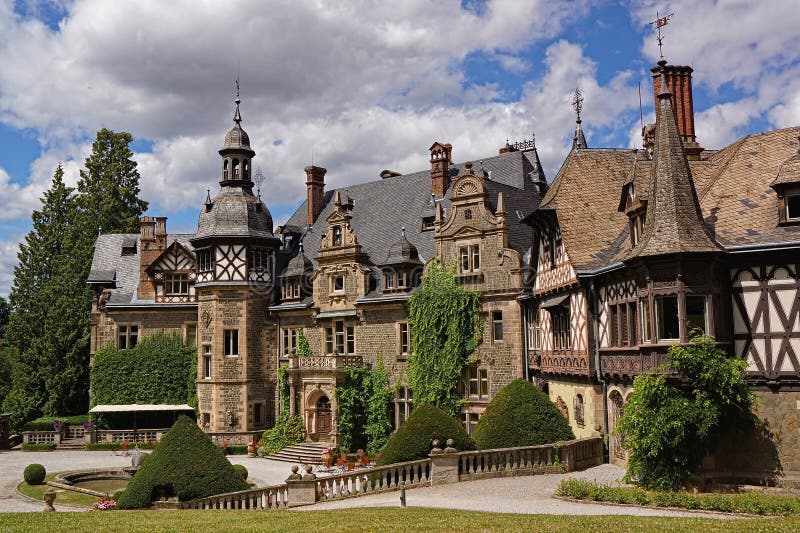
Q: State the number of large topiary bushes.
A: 3